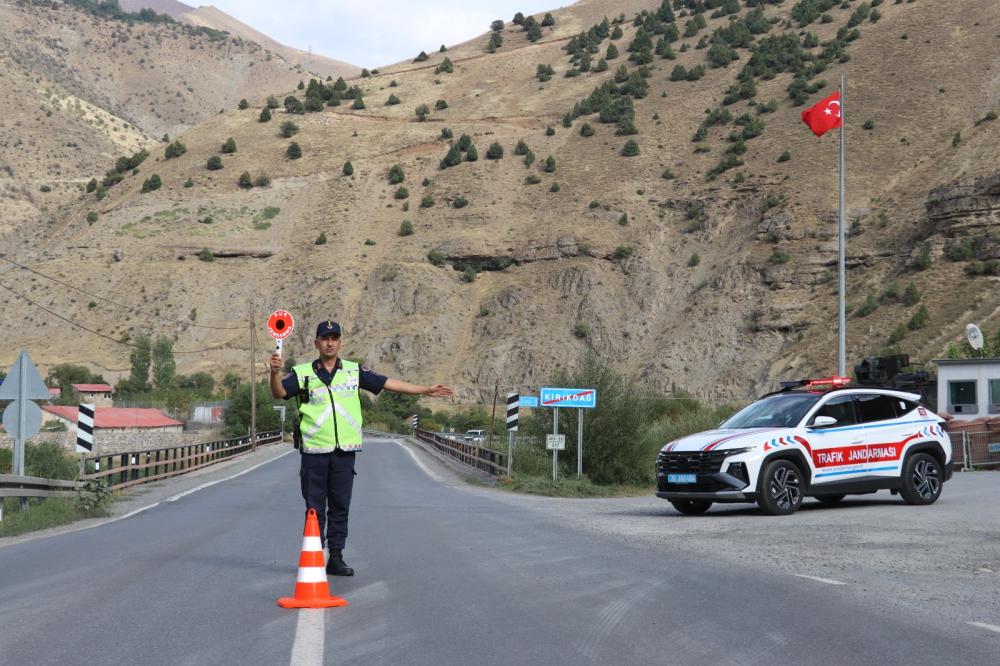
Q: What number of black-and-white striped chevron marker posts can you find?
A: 3